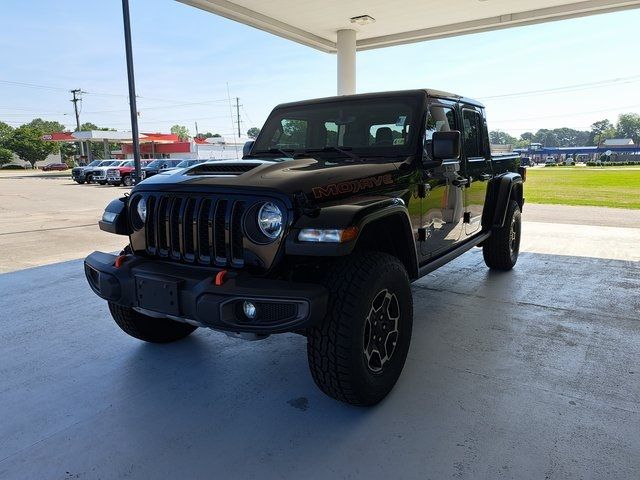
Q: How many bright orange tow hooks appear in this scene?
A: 2